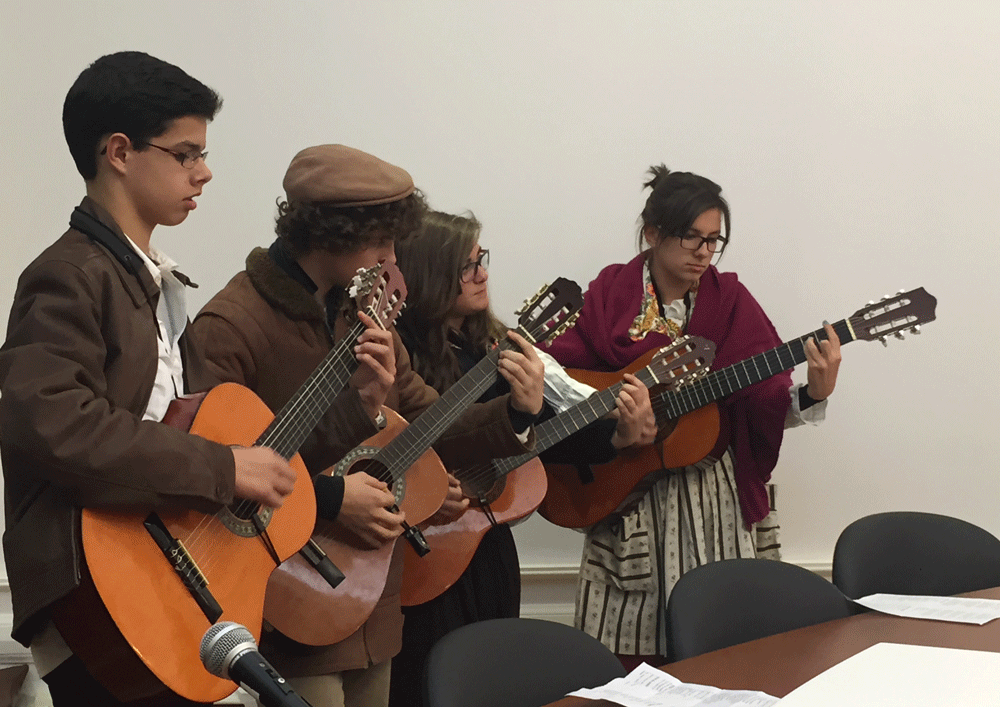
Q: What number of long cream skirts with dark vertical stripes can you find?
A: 1